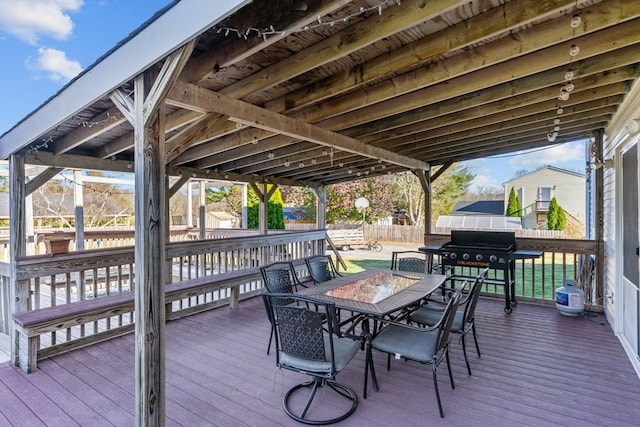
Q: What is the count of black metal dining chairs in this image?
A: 6